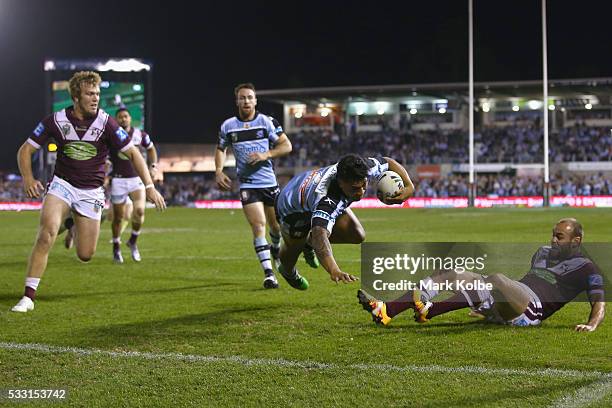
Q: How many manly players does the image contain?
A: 3